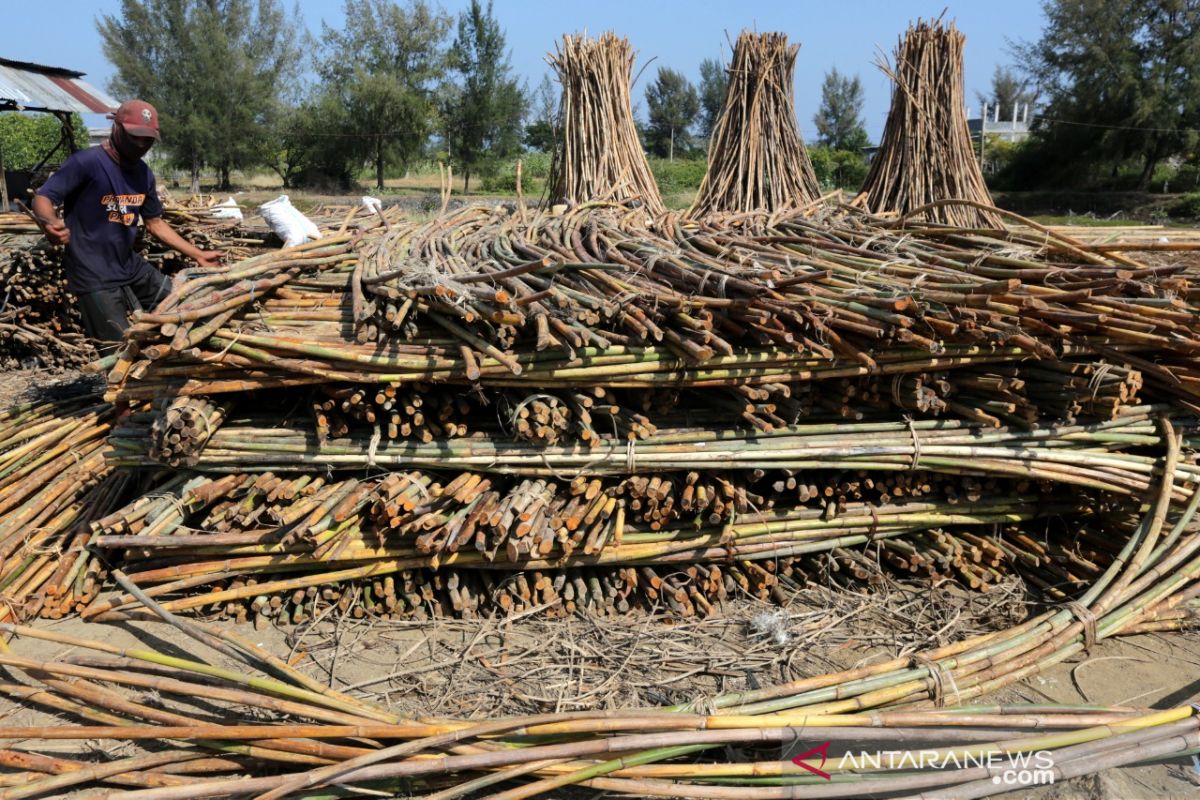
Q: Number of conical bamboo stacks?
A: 3